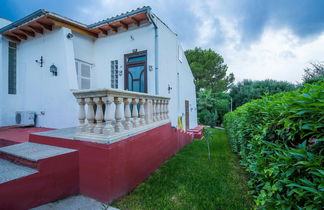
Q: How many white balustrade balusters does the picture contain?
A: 13